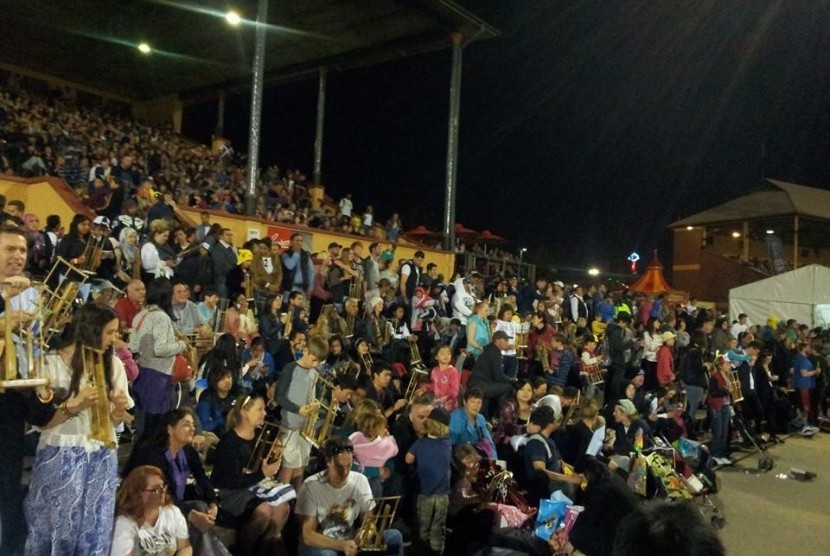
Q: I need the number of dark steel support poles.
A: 4